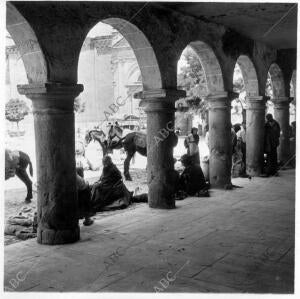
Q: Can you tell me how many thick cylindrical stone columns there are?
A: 5